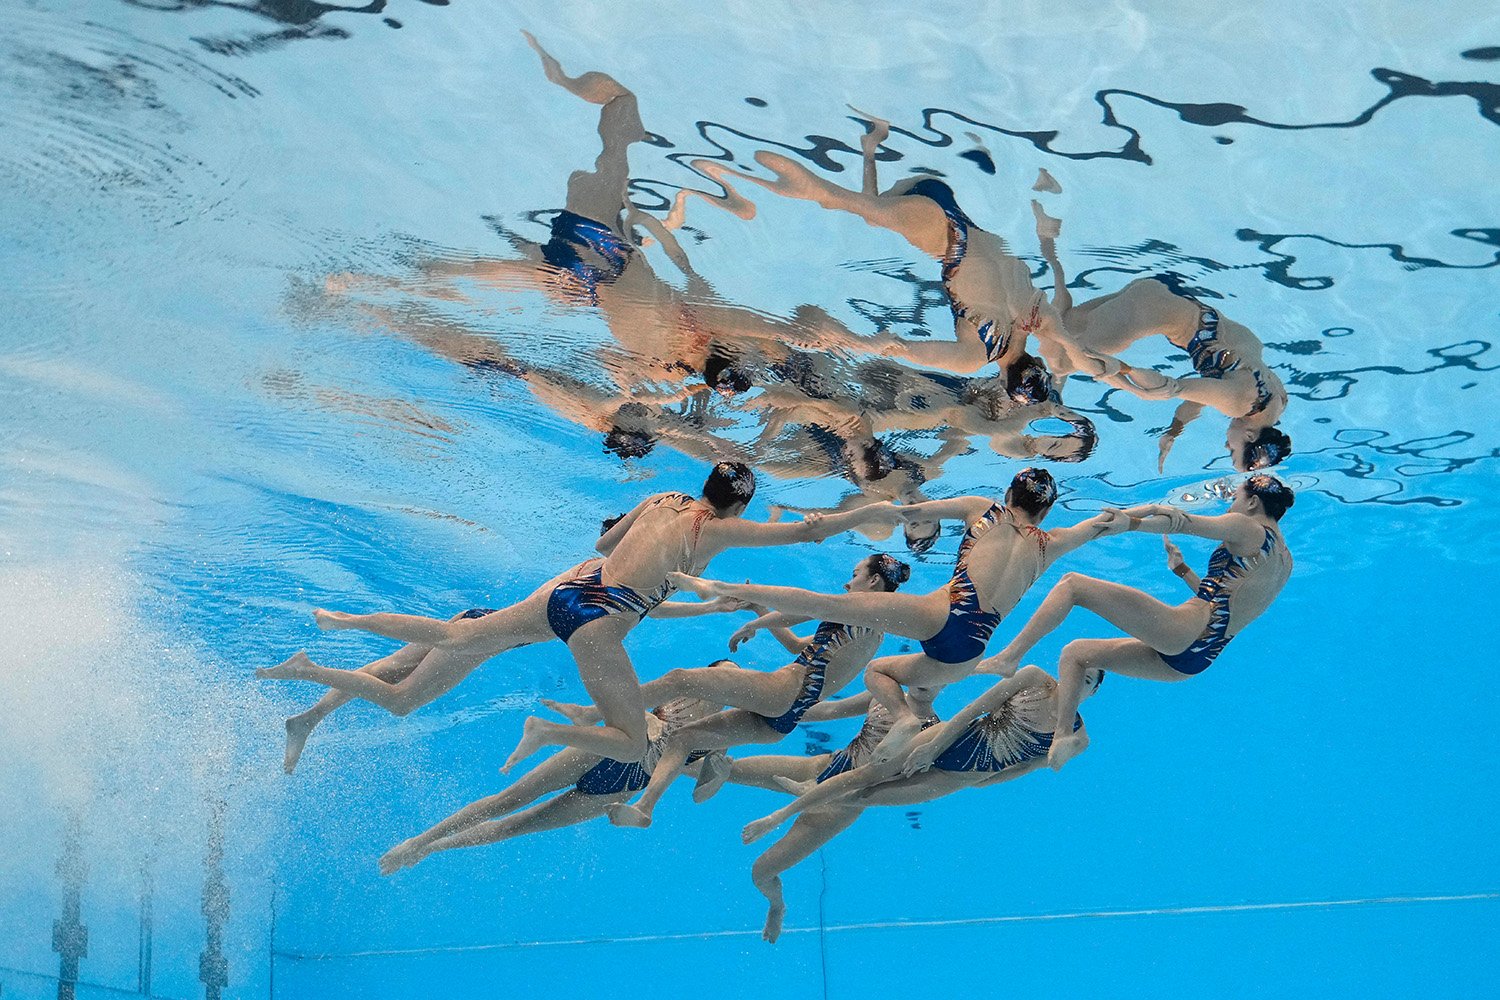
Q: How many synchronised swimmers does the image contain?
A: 8